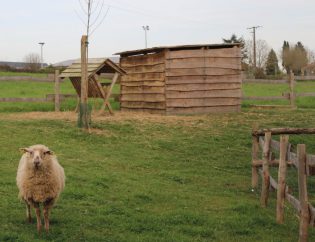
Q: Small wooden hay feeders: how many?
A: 1